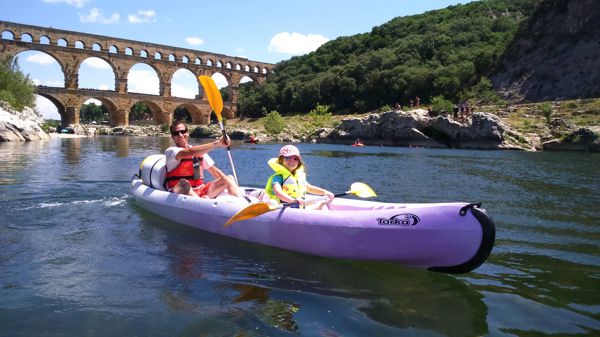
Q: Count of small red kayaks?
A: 2